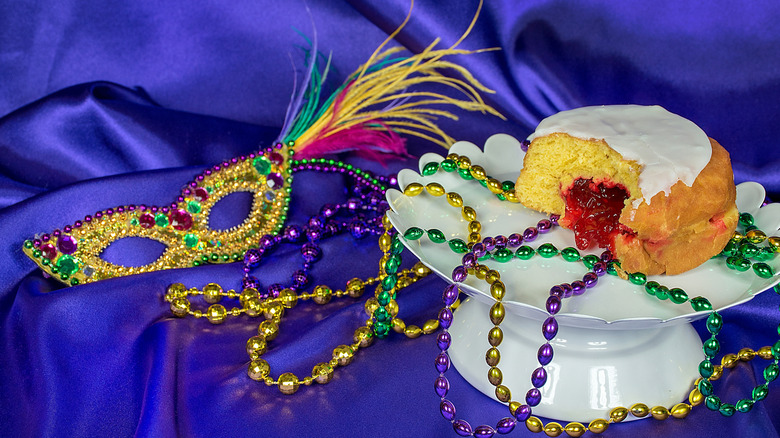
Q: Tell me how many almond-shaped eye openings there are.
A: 2